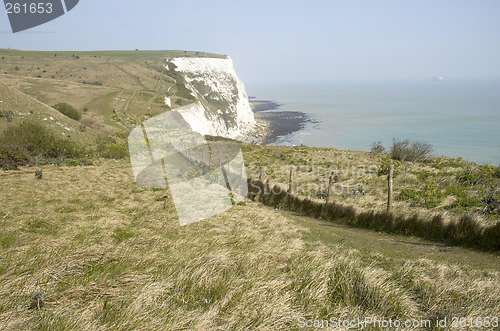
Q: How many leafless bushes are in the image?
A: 2